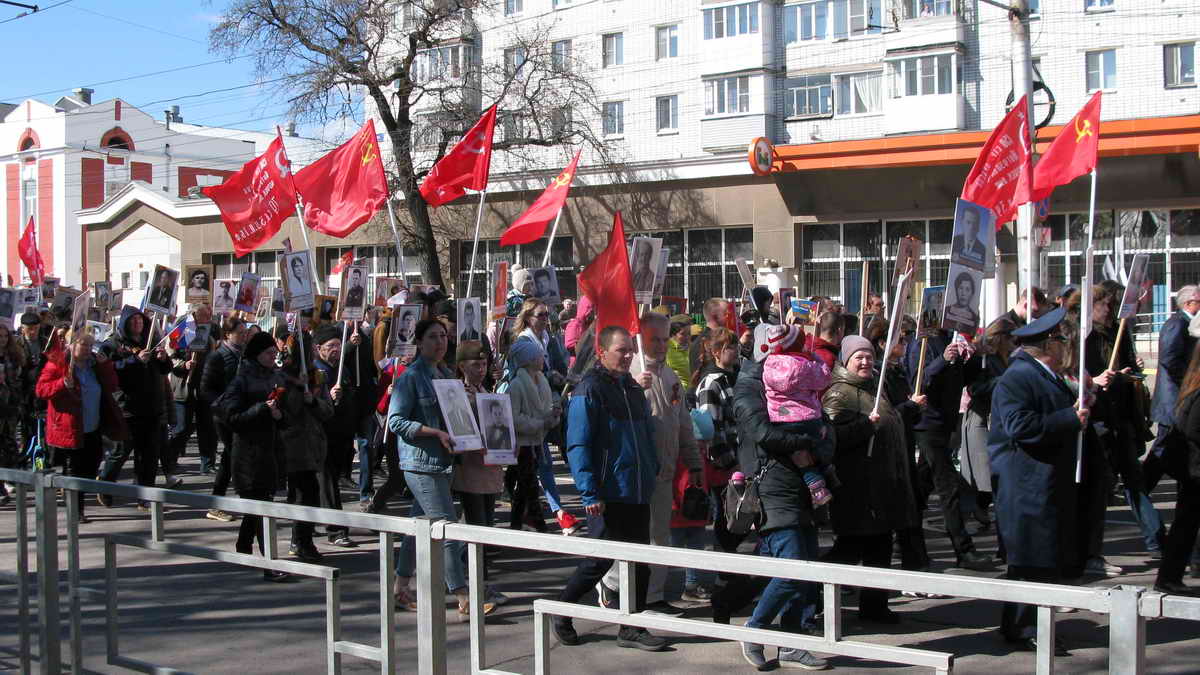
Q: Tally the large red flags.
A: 8